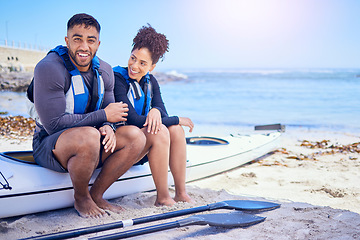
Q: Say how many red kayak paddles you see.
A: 0